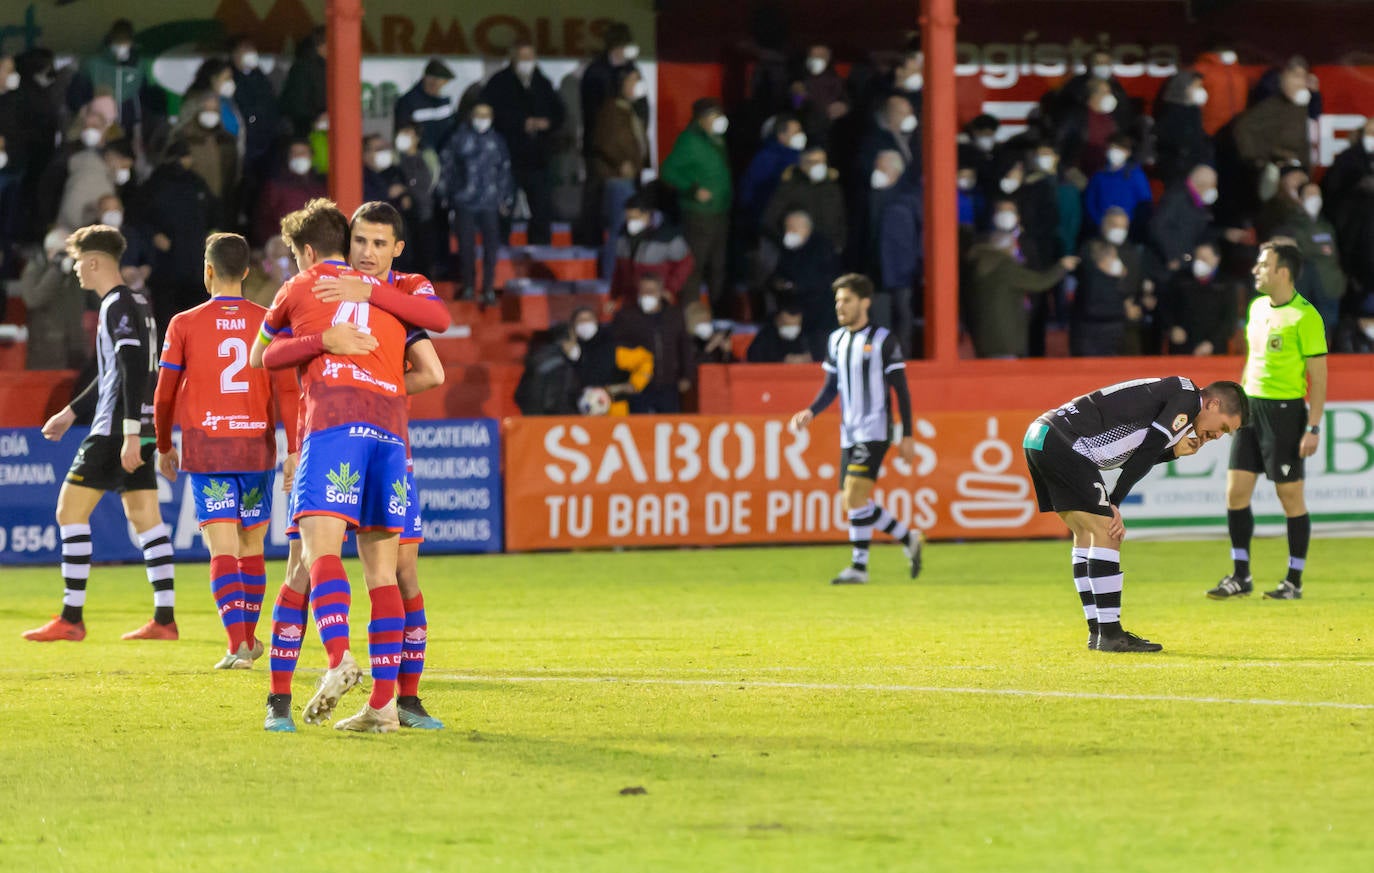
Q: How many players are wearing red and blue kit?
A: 3